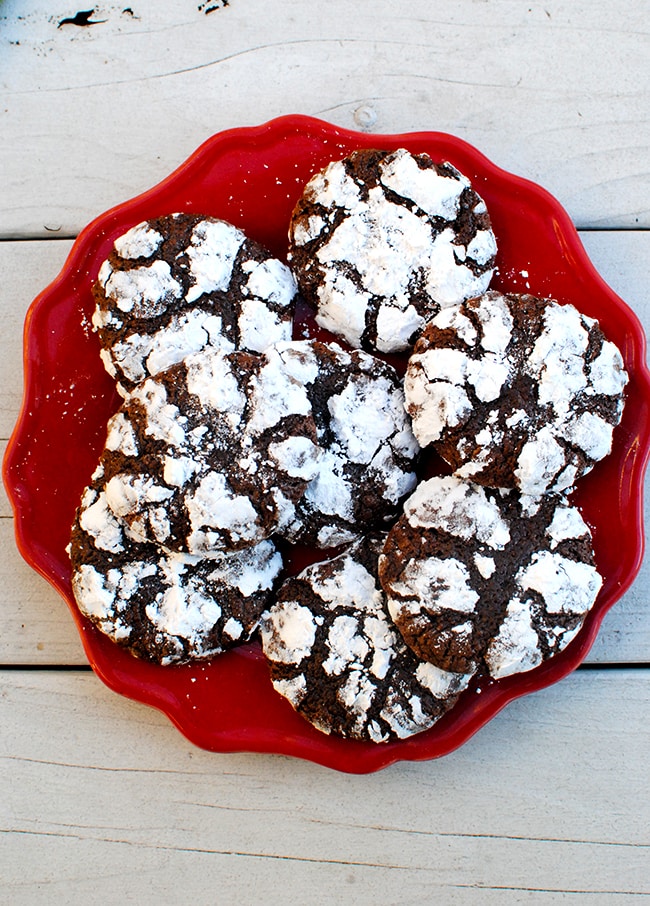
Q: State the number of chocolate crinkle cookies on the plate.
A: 8